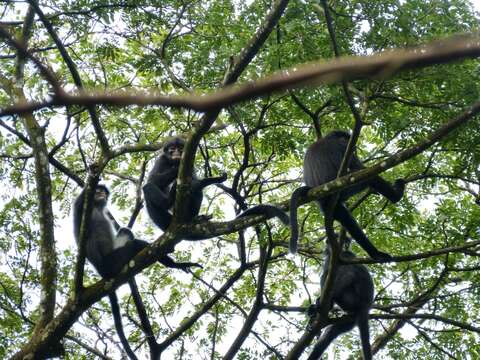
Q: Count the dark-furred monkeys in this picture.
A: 4